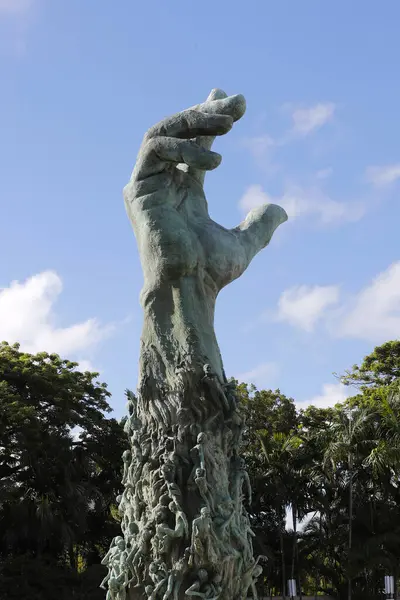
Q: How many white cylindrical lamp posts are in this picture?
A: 2